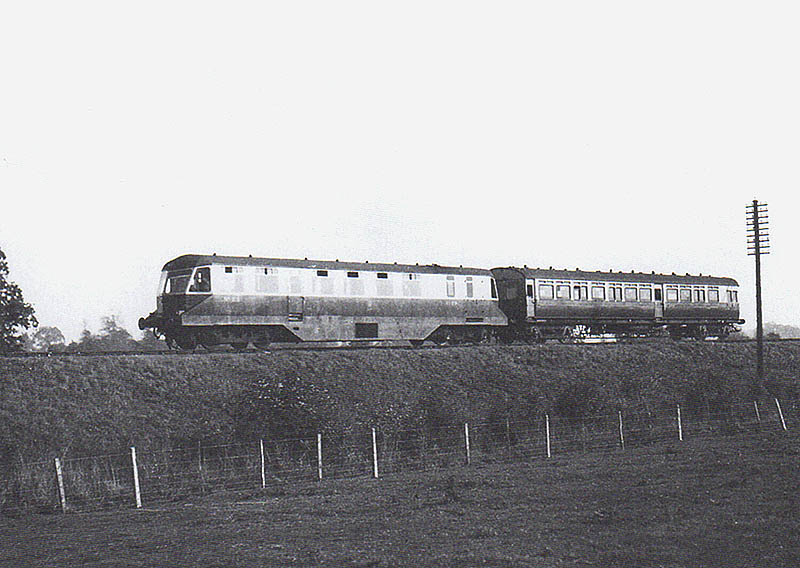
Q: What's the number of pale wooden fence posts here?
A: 11